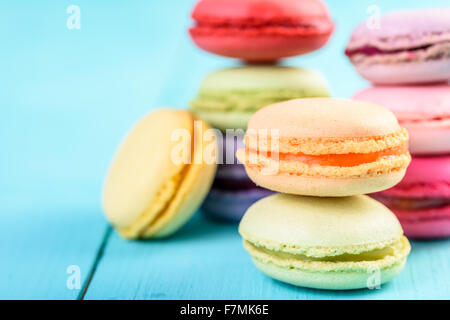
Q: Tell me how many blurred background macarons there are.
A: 7